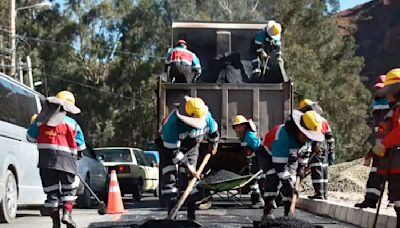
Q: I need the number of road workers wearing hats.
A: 9